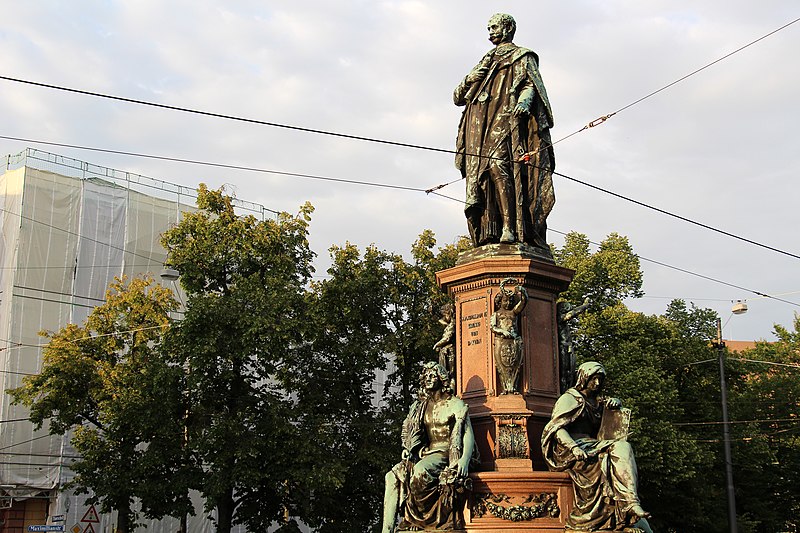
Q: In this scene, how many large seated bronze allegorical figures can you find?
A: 2